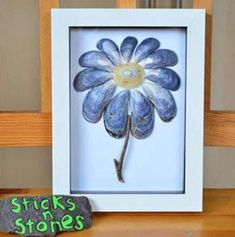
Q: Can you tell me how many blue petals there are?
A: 11